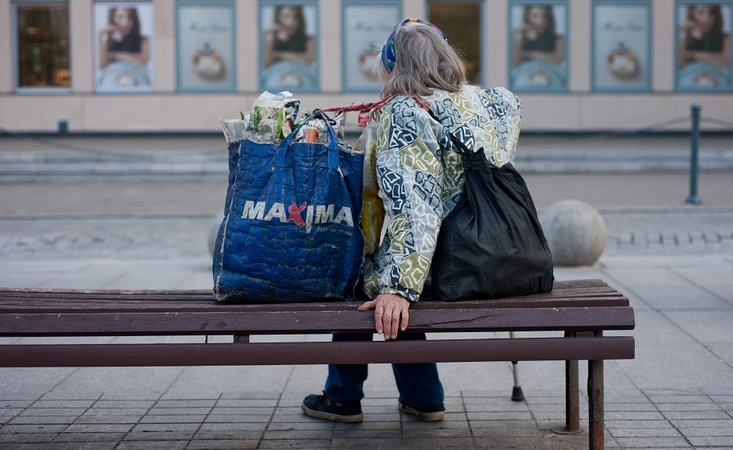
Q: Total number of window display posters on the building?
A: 7